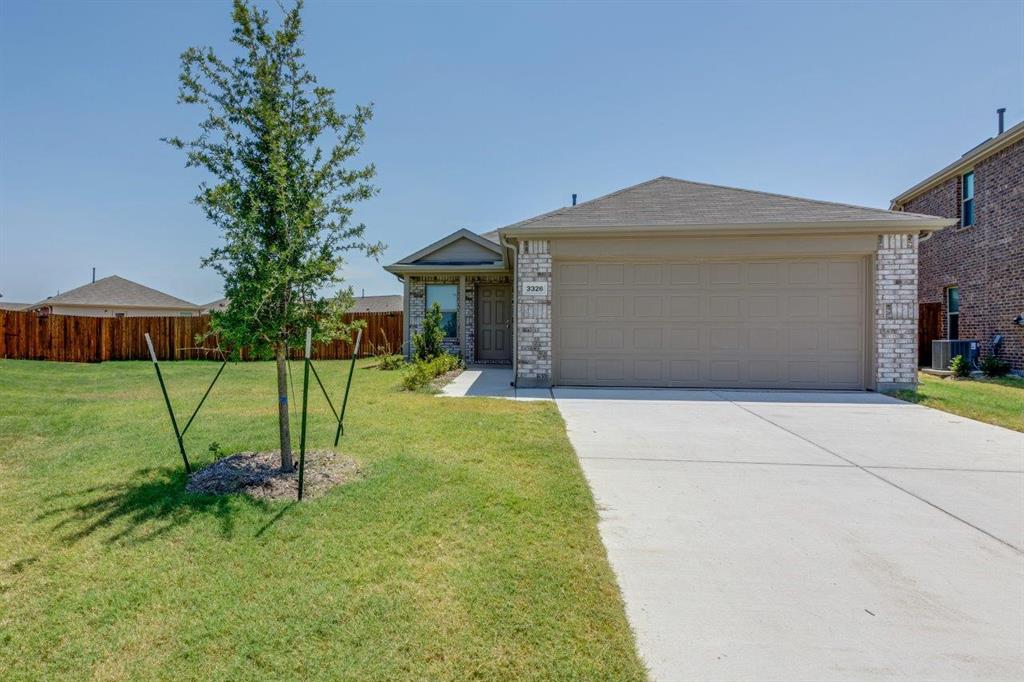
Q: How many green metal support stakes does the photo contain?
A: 3